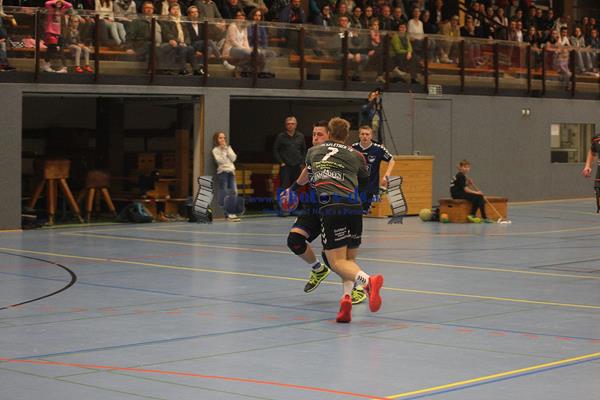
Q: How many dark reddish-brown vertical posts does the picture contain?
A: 14